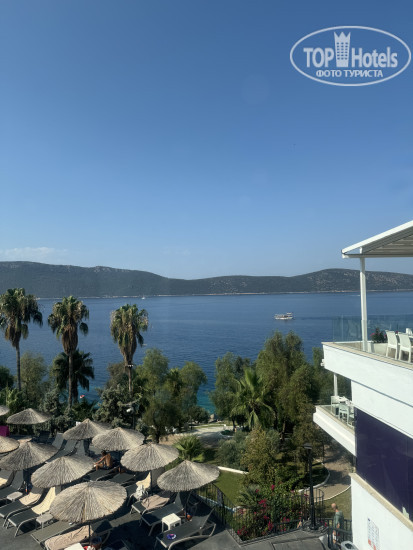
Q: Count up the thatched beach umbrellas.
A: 10